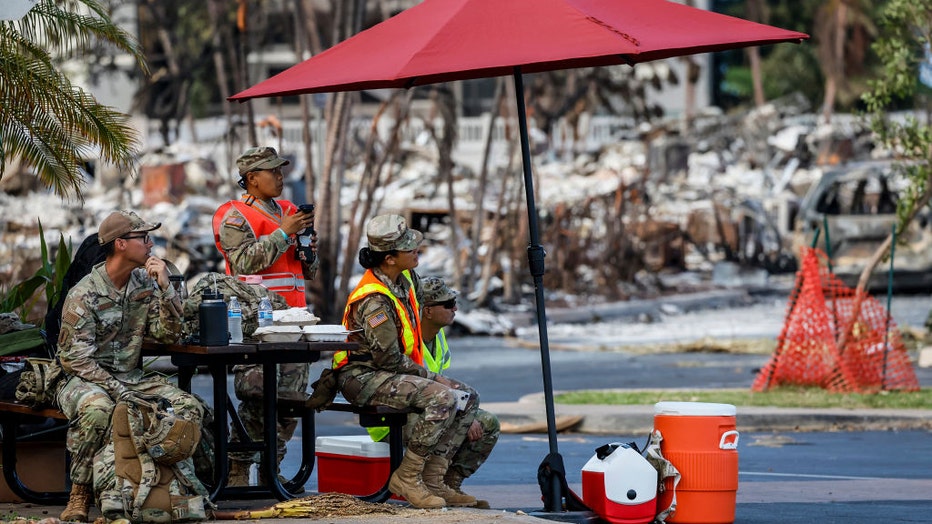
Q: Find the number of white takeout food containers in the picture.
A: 3